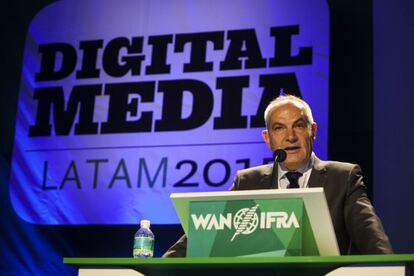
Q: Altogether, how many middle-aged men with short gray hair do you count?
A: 1